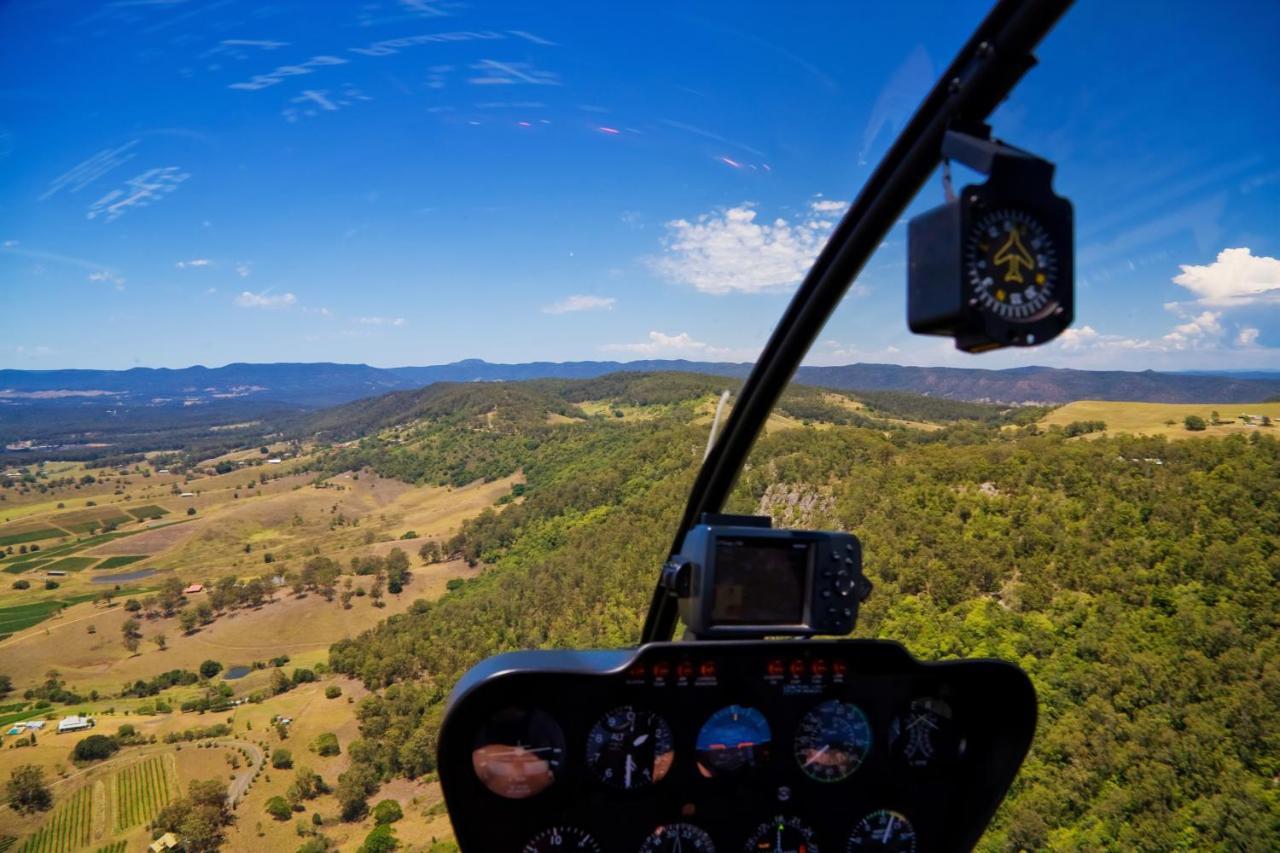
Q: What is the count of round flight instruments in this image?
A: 10